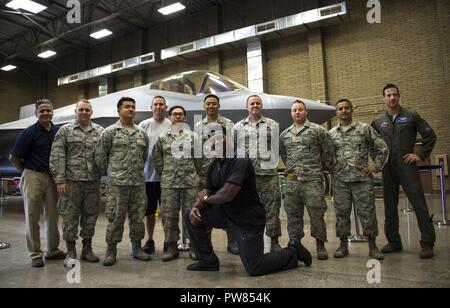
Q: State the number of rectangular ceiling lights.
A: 5